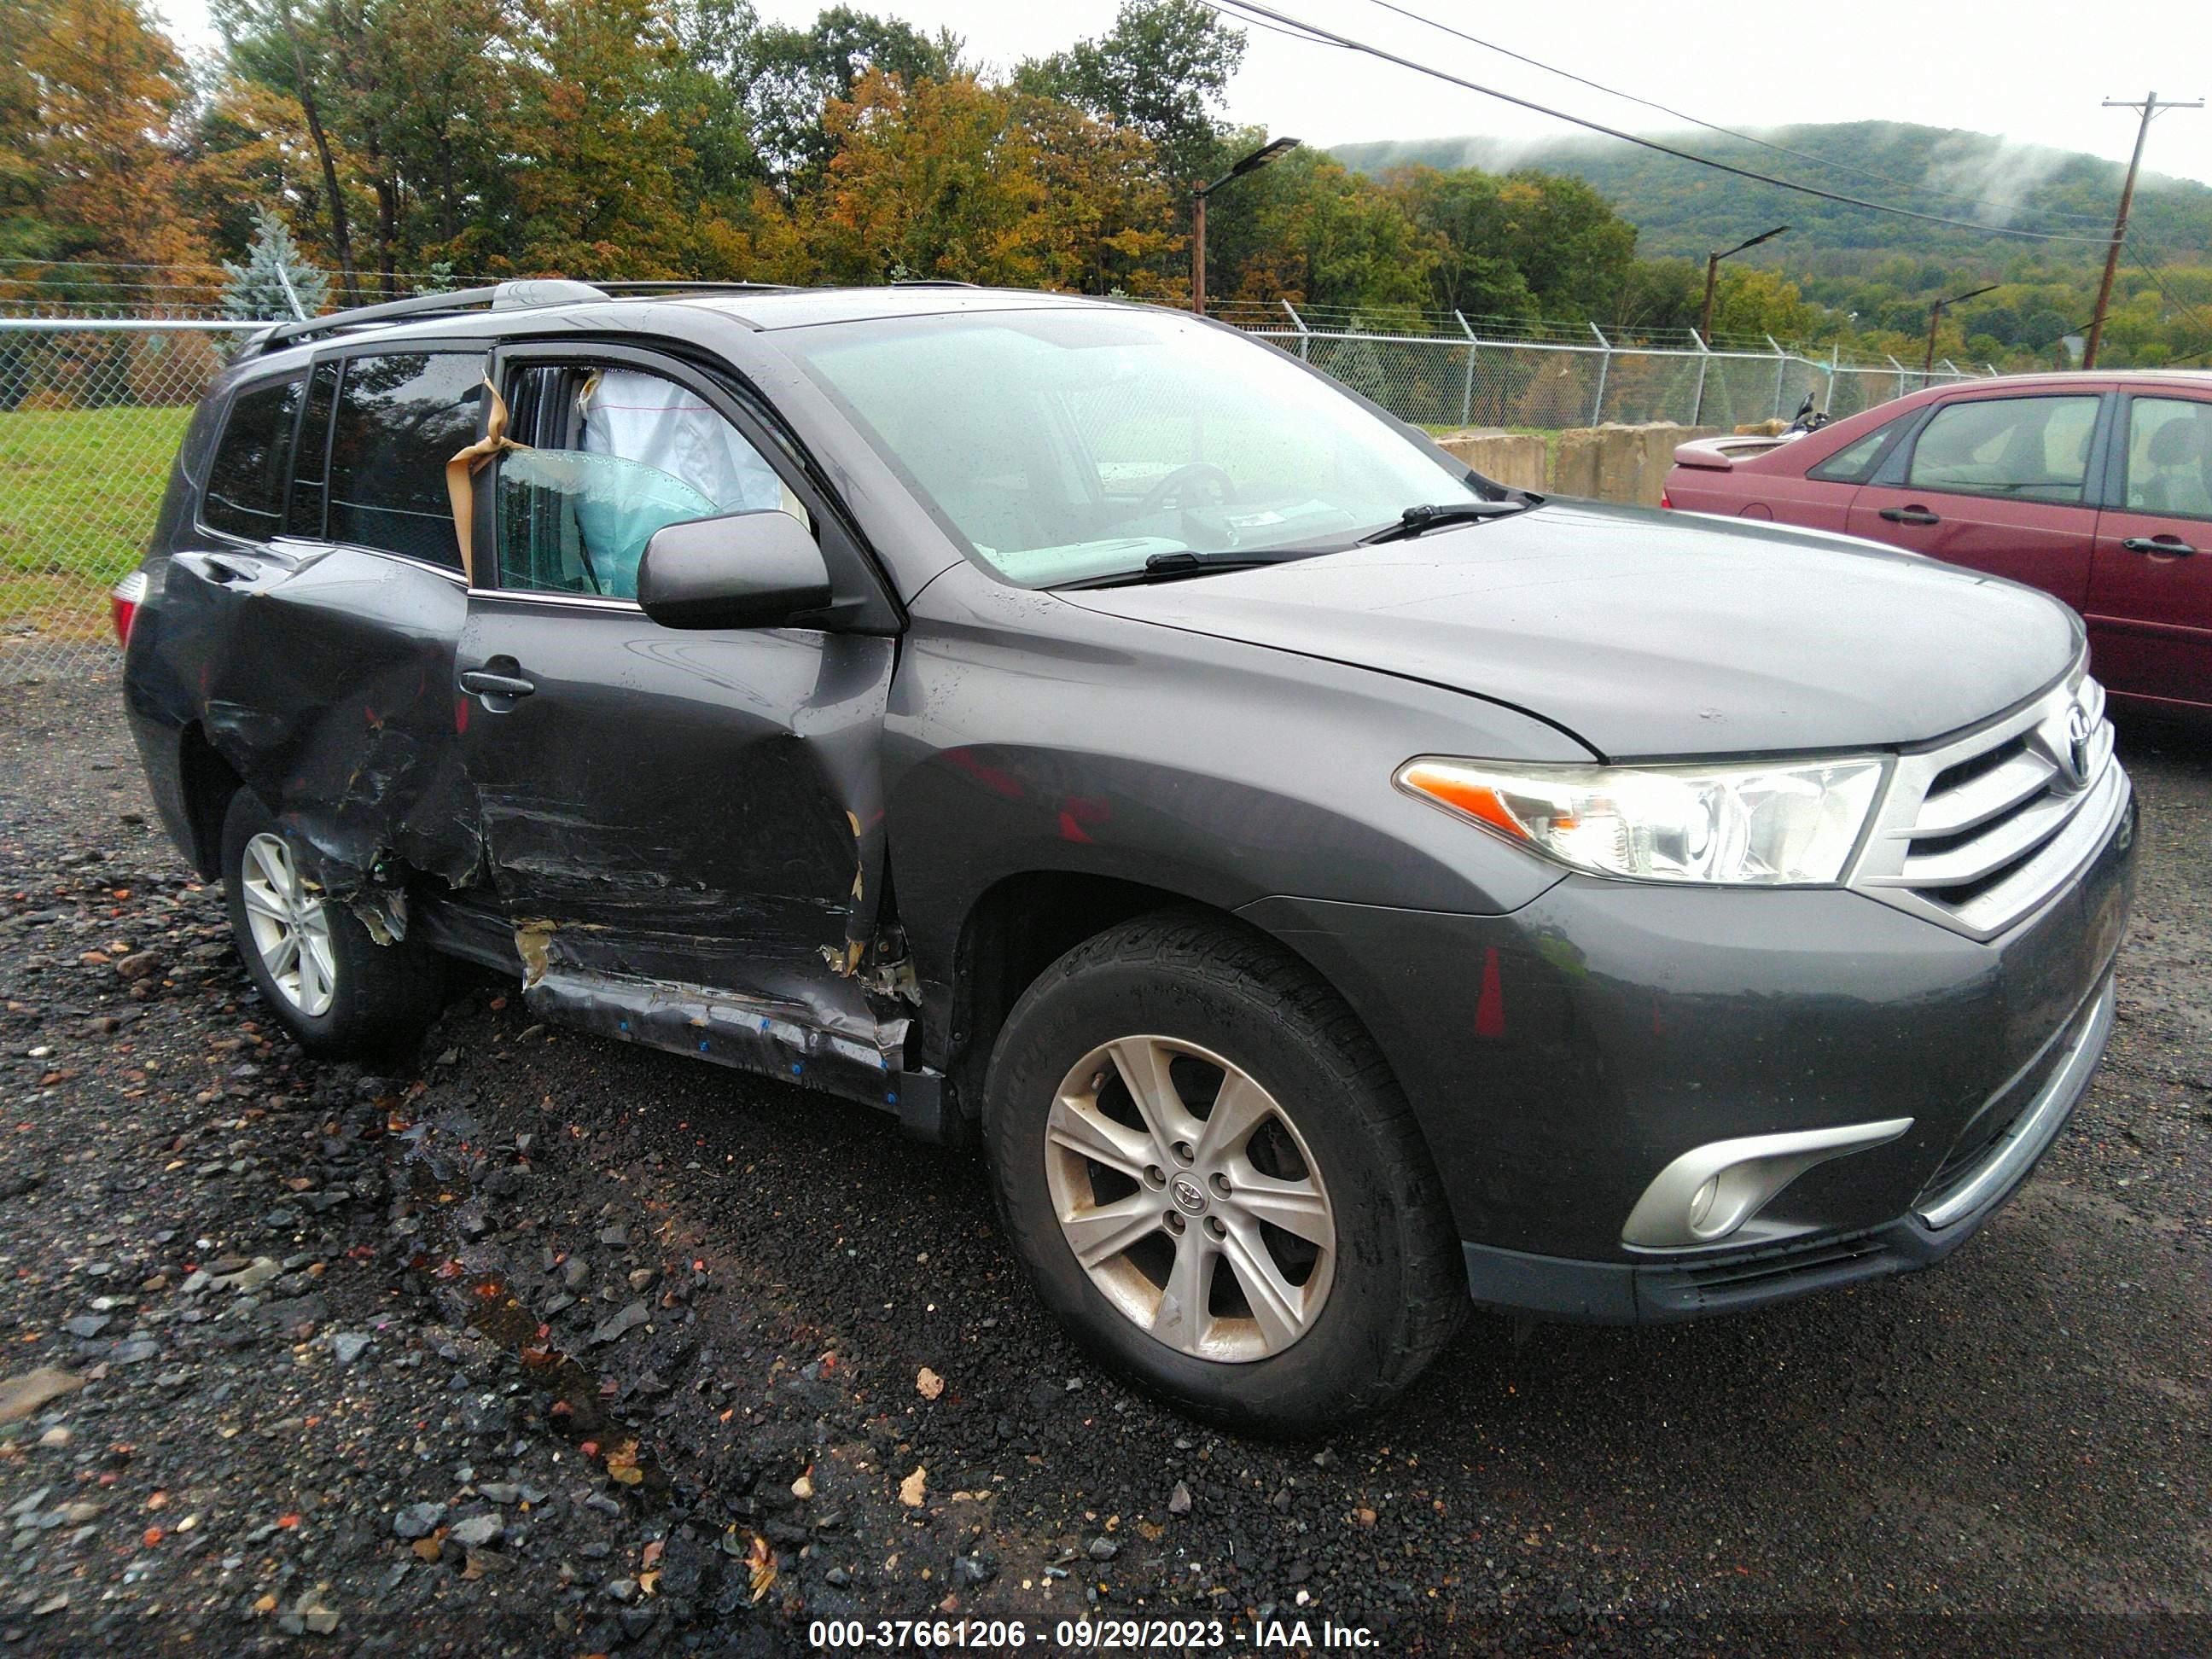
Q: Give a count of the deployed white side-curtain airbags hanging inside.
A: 1